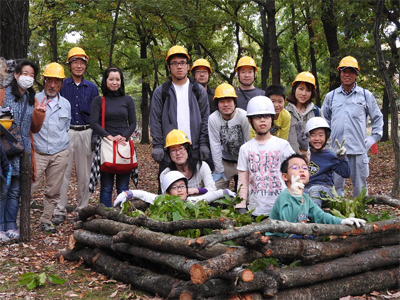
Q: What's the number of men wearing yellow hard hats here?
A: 7